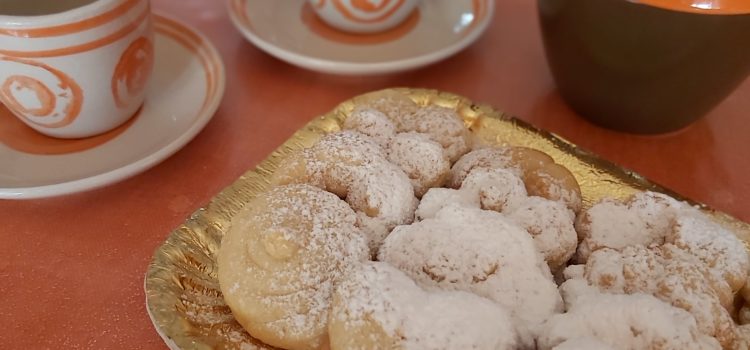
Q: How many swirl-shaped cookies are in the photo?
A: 1